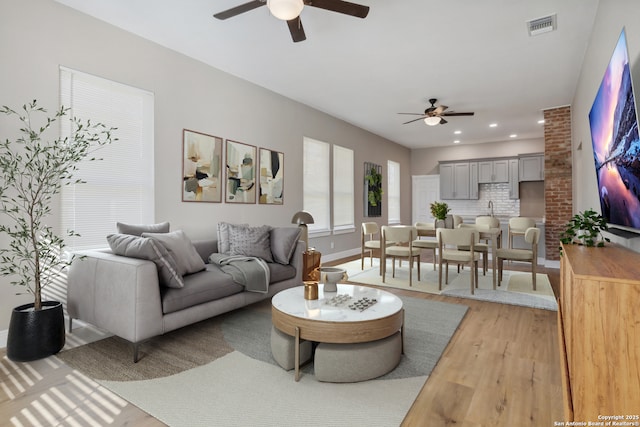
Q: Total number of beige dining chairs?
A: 6